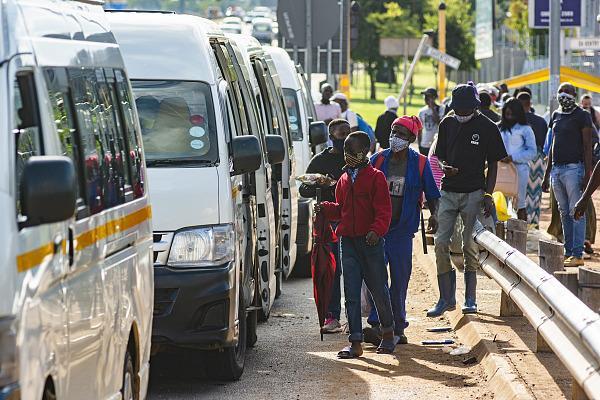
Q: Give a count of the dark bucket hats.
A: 1